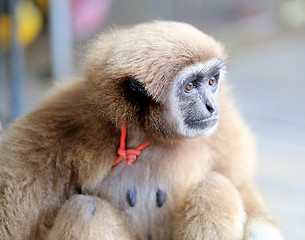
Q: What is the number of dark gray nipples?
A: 2